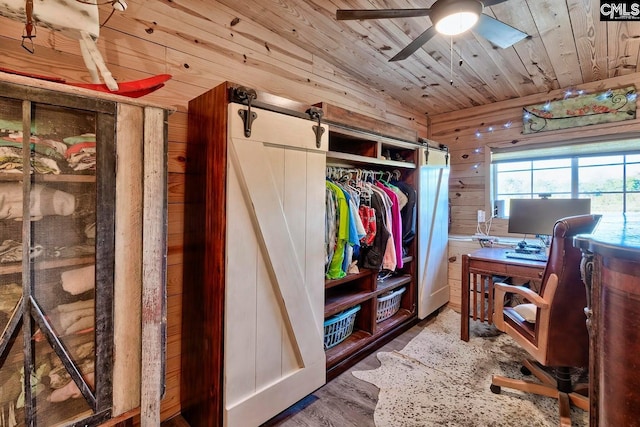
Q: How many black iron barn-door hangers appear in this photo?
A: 4